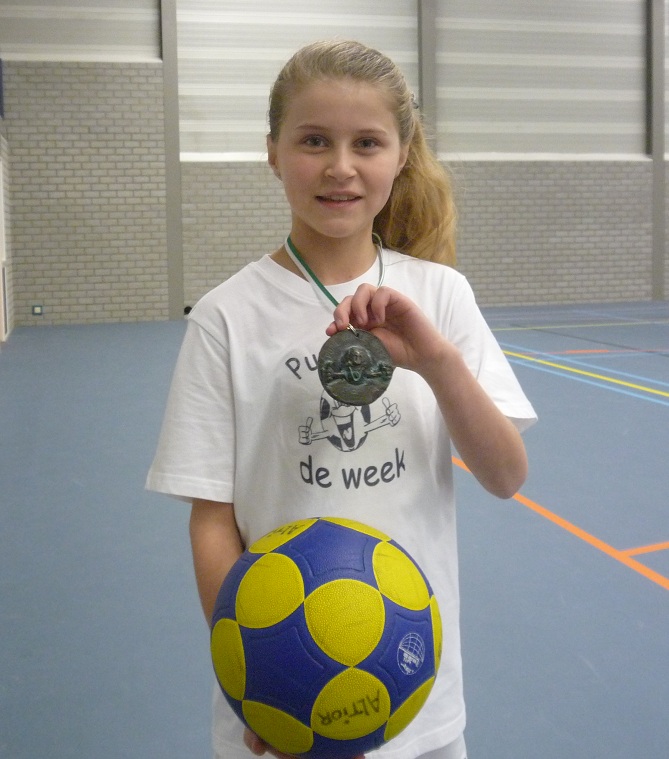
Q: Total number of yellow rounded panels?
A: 10